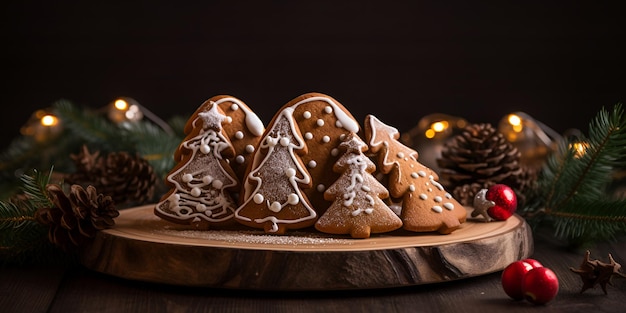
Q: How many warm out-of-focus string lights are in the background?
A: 5